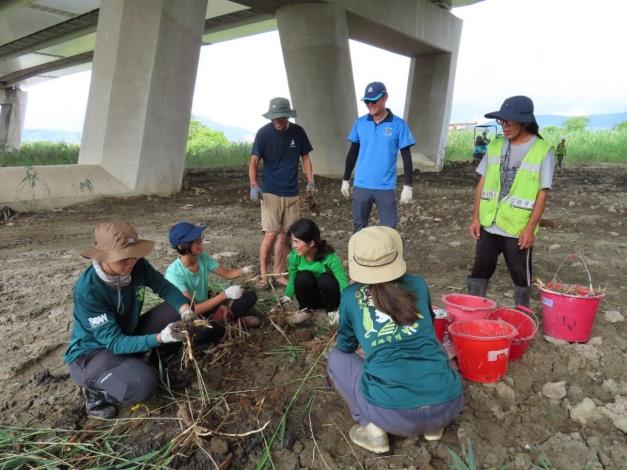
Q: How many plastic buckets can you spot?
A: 5